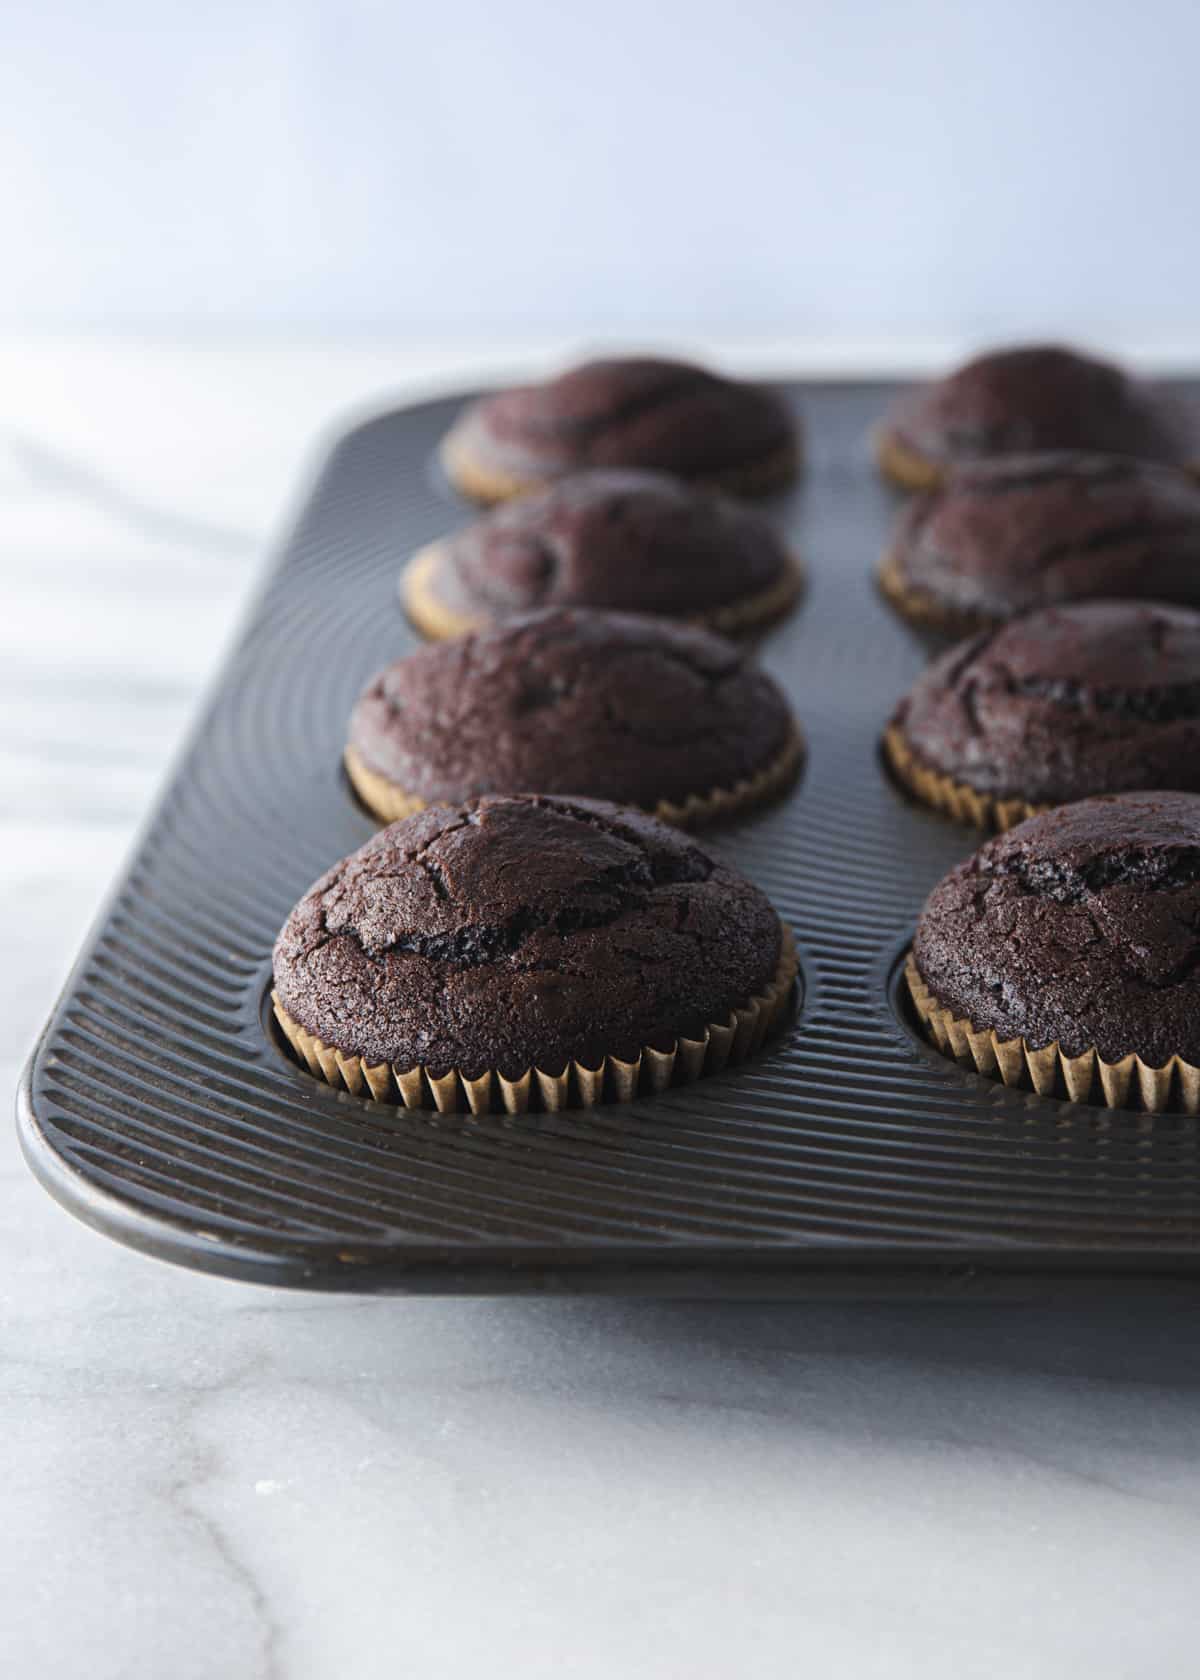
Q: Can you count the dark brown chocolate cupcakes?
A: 8